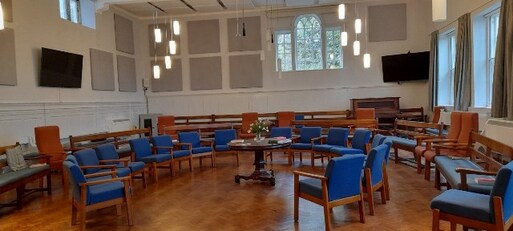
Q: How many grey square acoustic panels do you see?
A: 12